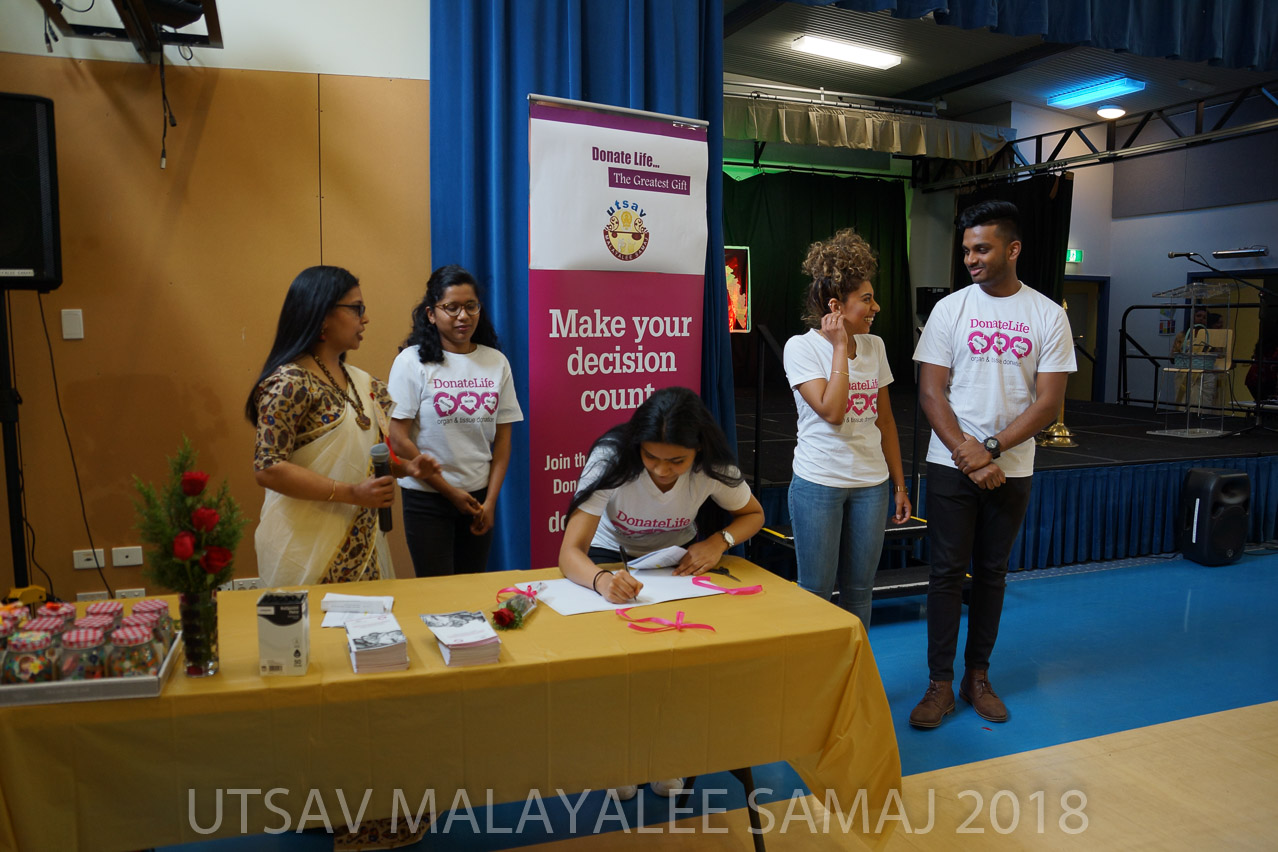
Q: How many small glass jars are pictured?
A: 11